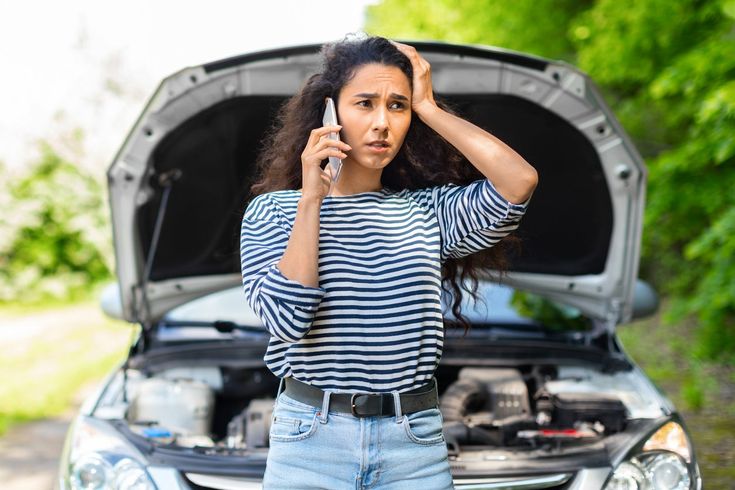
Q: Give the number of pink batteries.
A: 0